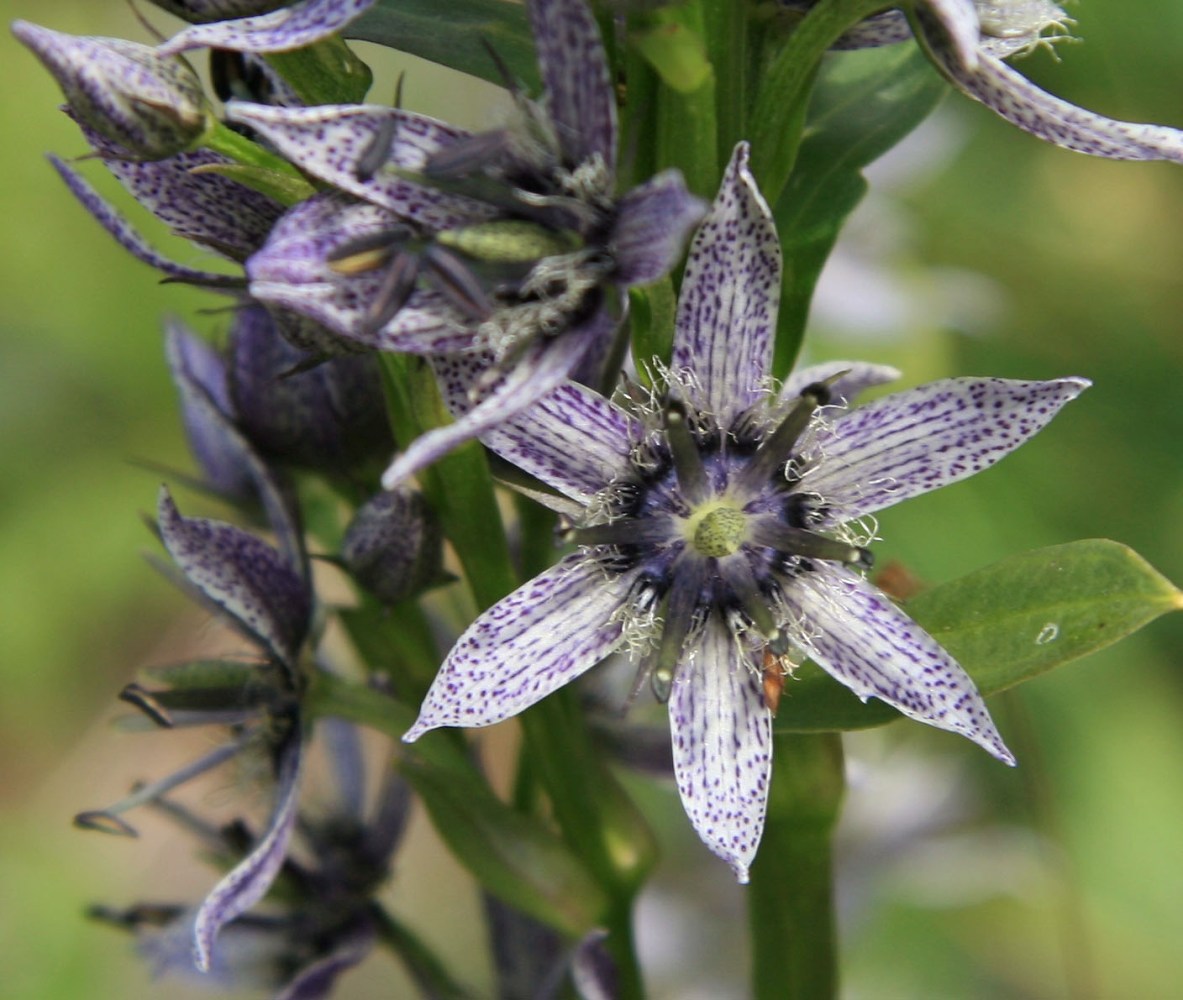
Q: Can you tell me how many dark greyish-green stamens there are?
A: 6